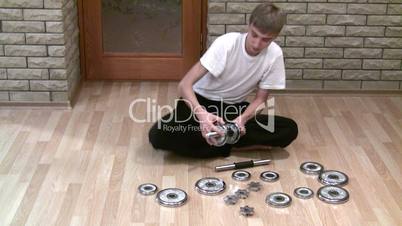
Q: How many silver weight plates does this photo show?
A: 12